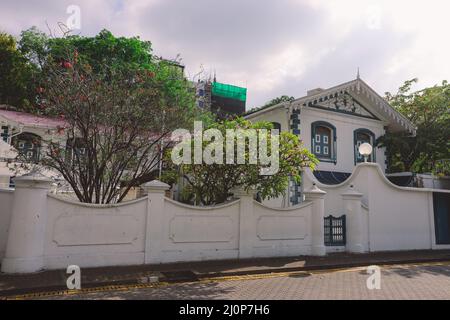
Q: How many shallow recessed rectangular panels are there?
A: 3